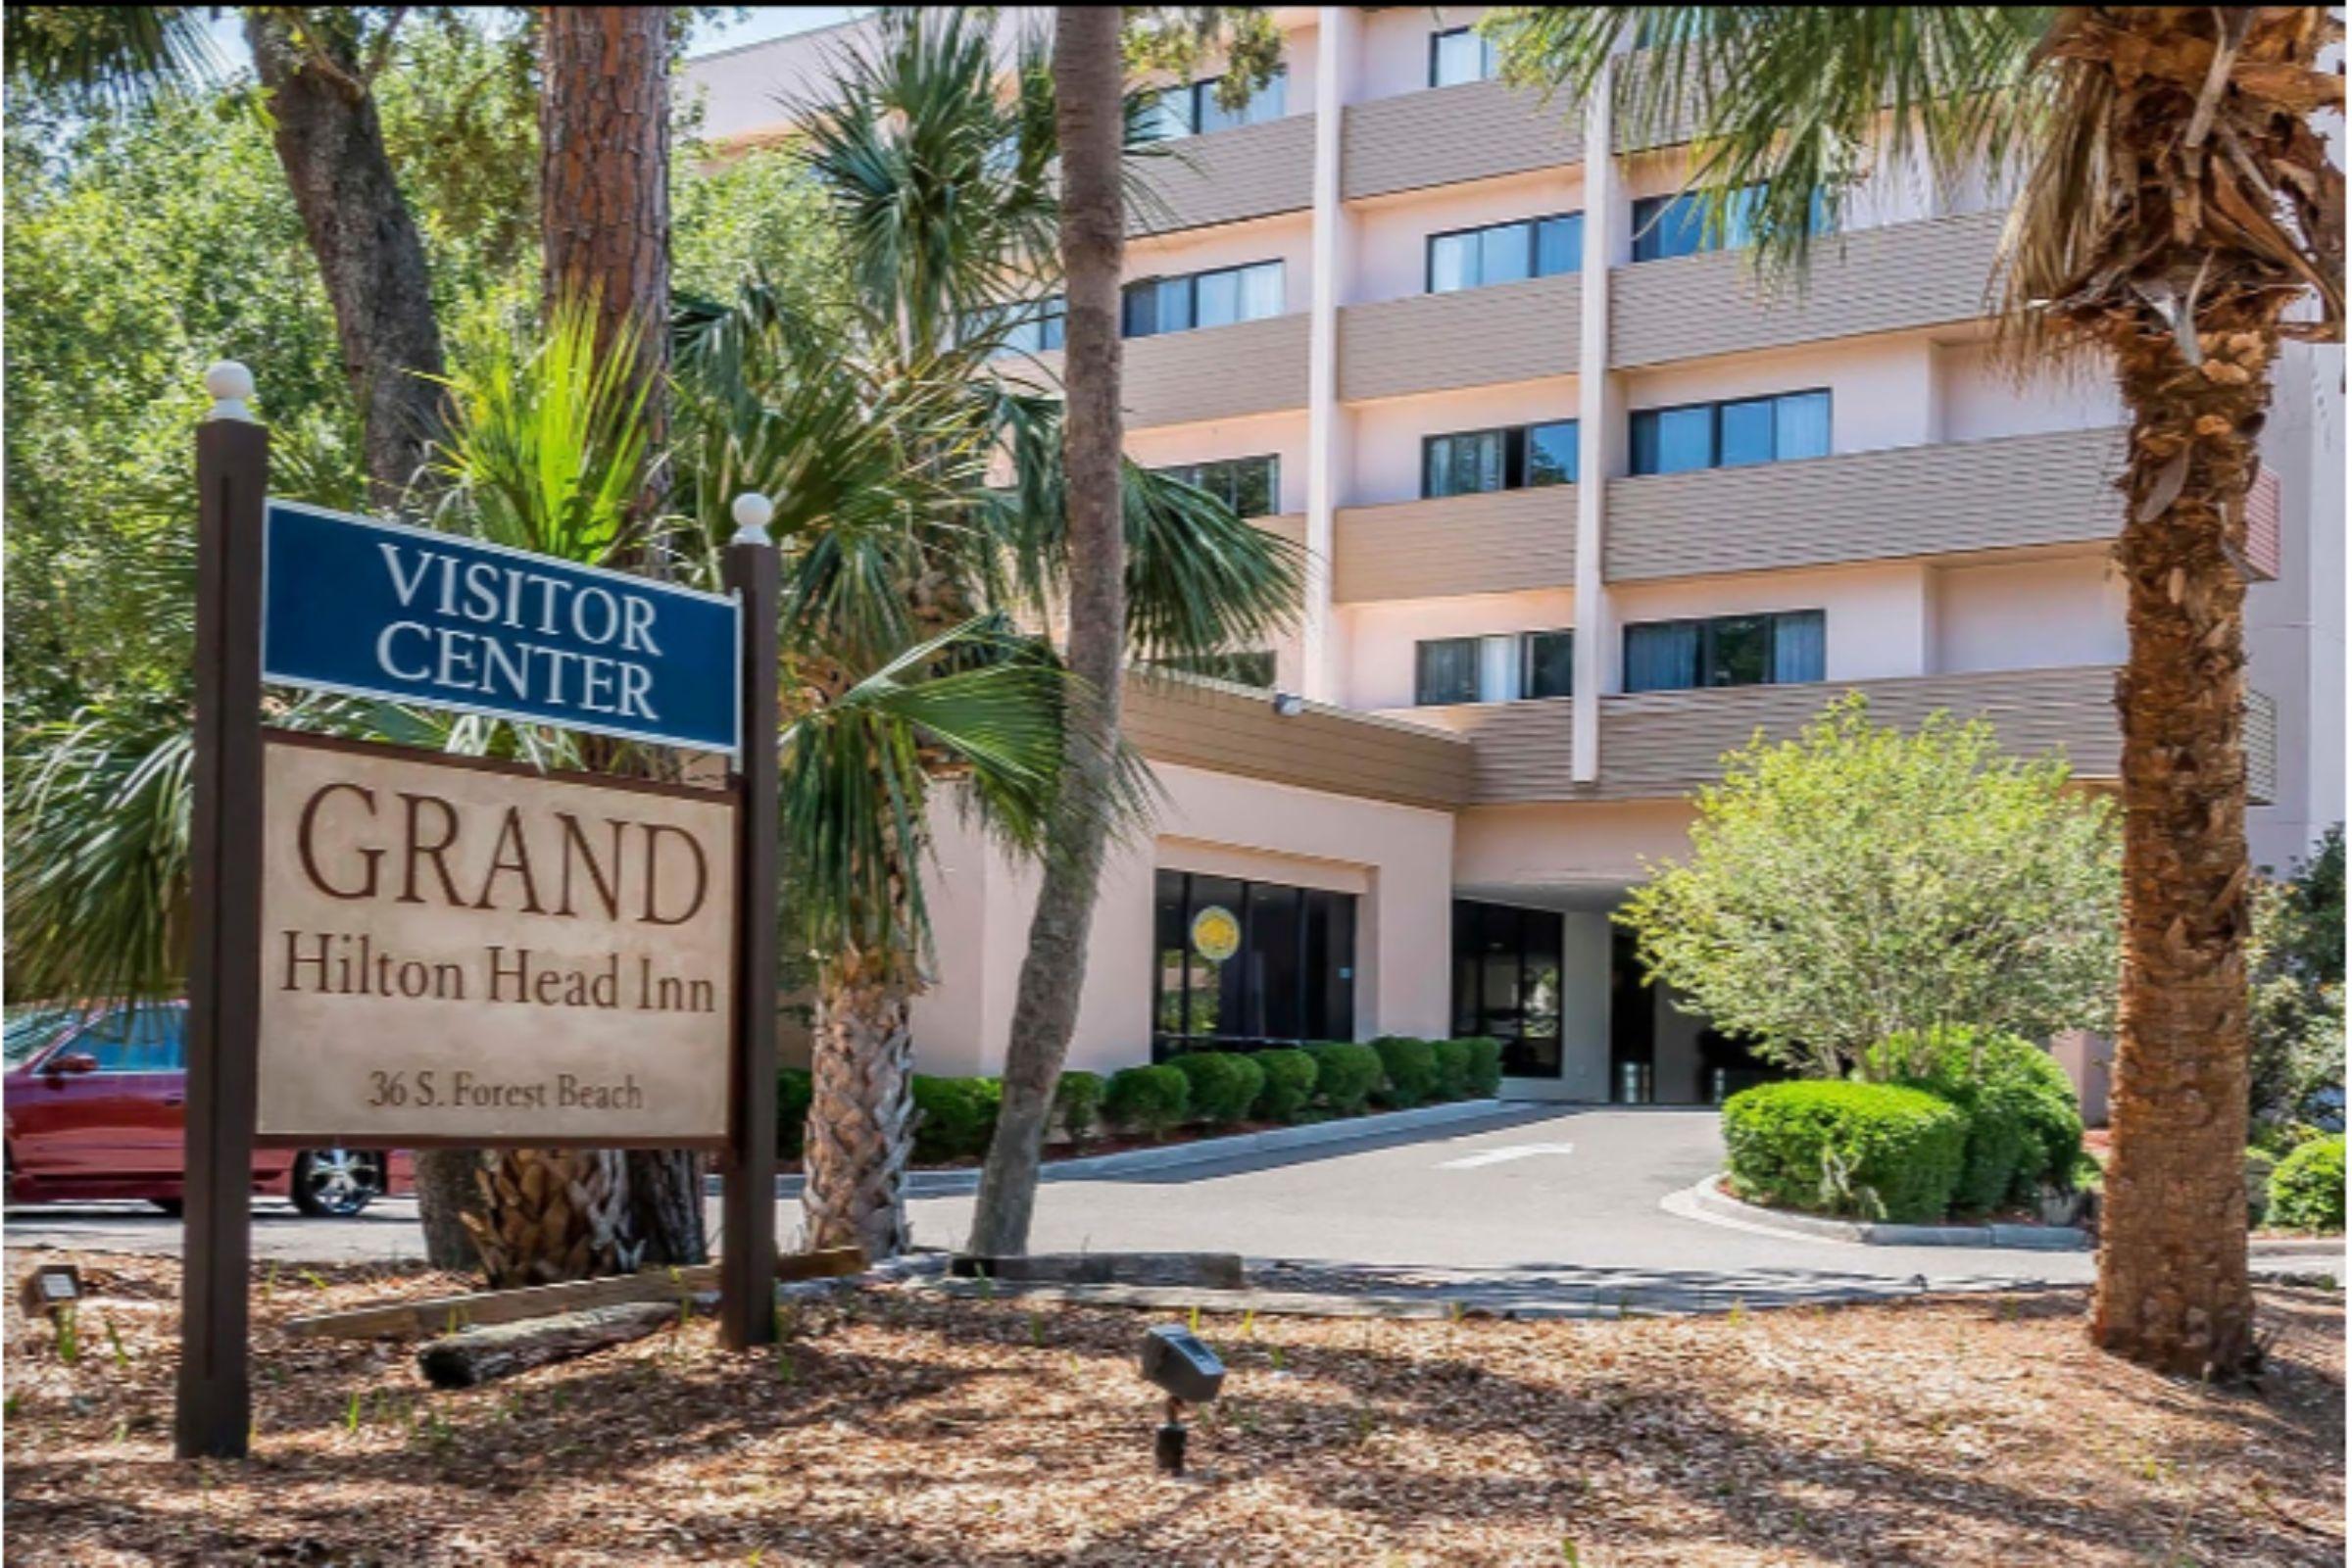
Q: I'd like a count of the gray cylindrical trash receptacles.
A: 2